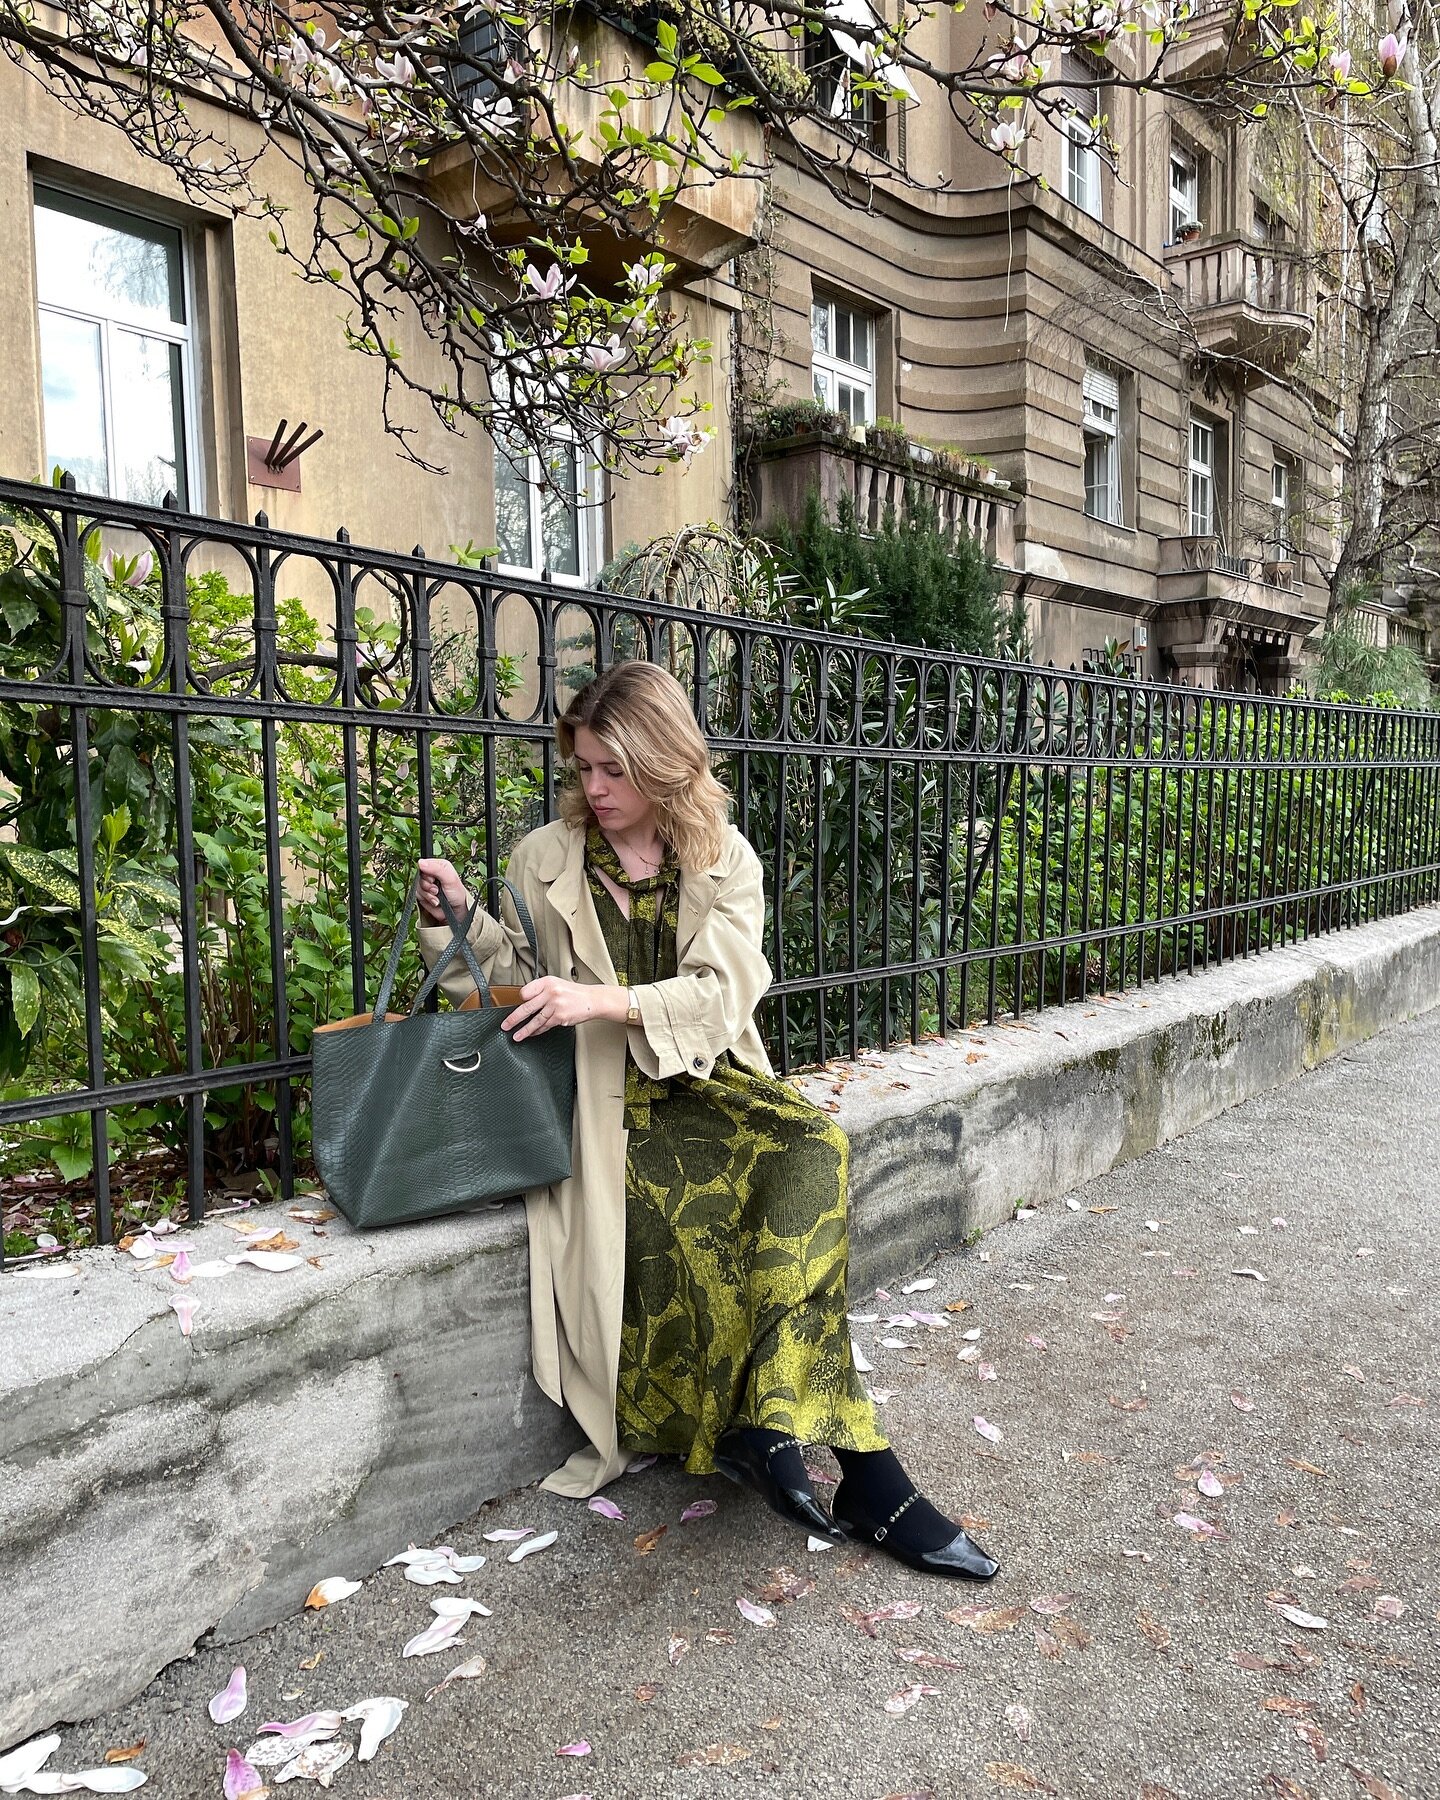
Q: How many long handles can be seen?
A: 2